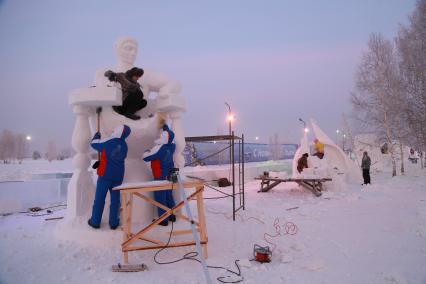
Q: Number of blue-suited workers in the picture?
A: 2